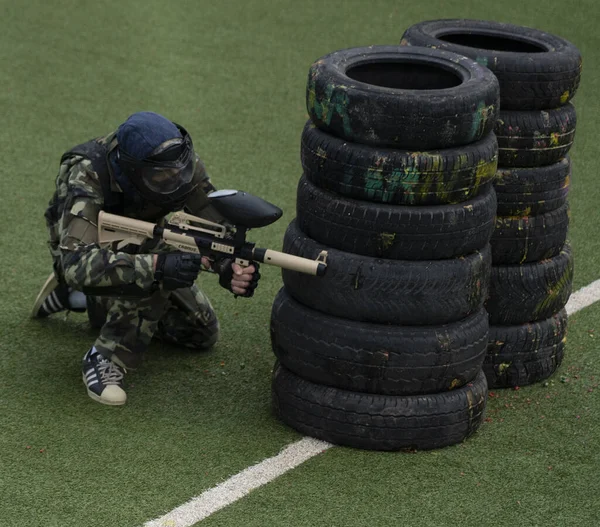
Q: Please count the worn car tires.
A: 12